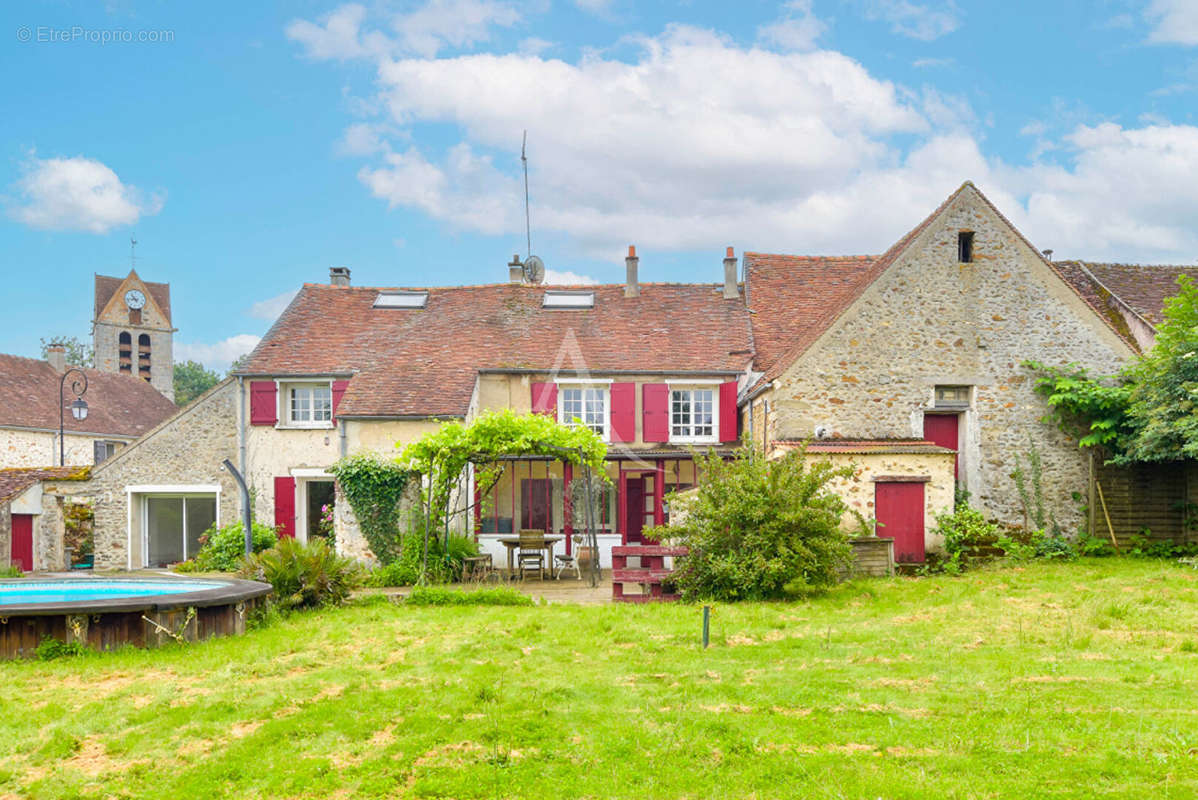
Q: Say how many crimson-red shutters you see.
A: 7